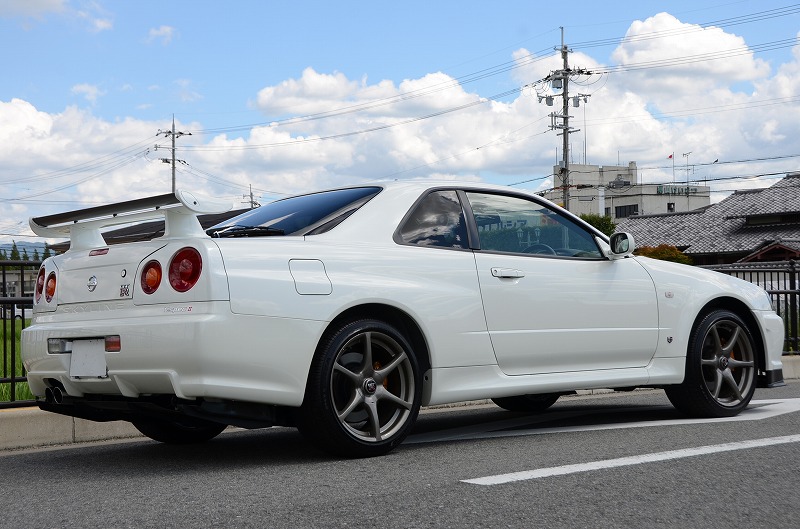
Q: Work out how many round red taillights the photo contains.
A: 4